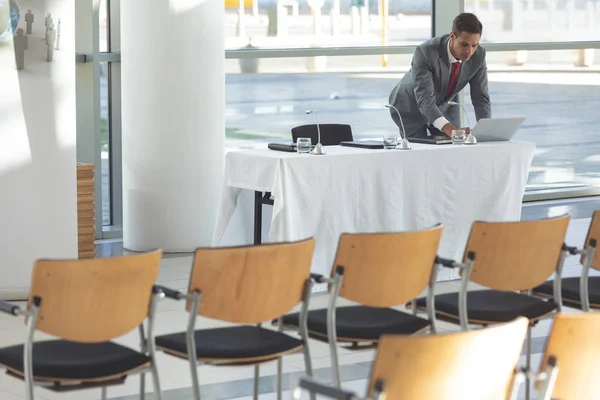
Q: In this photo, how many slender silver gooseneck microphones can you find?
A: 3